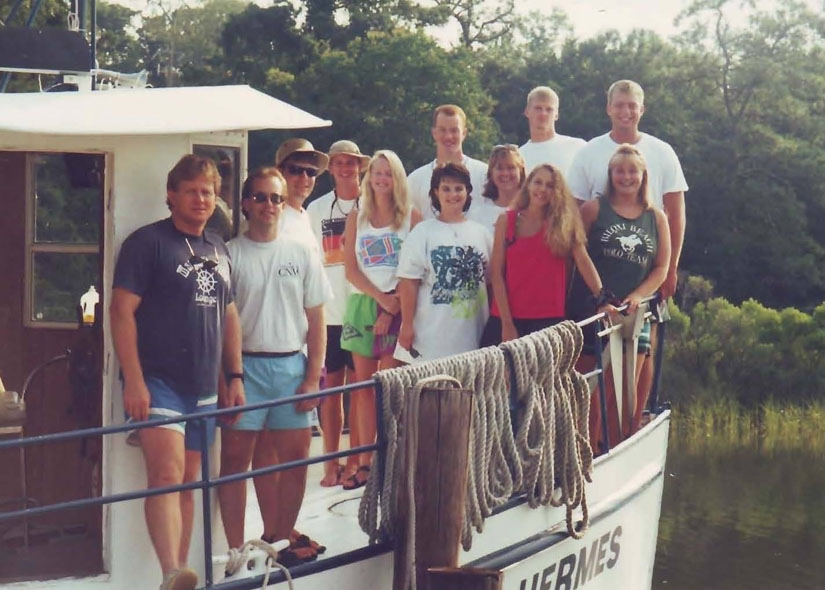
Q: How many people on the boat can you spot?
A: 12